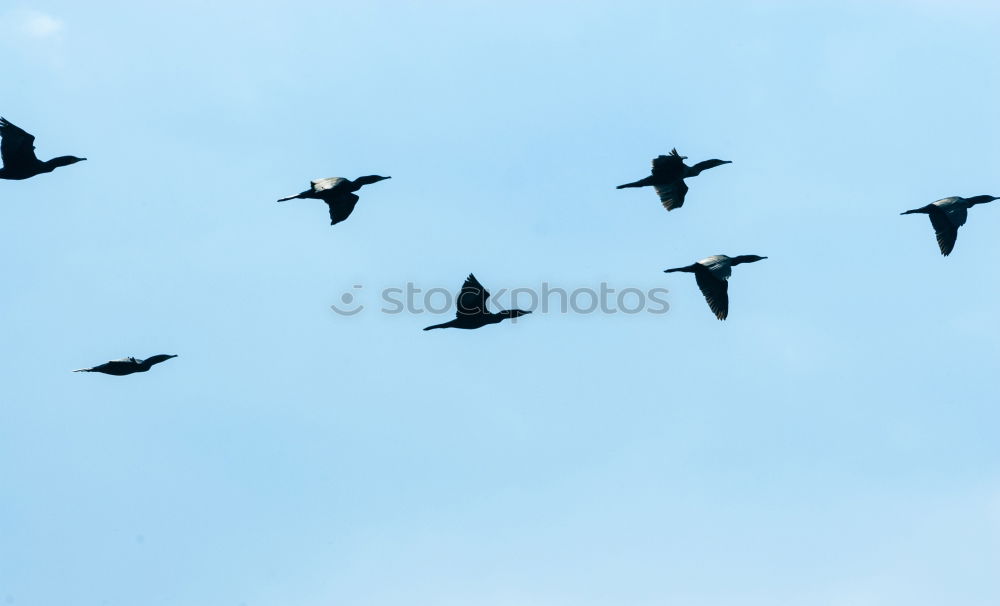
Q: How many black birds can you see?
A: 7